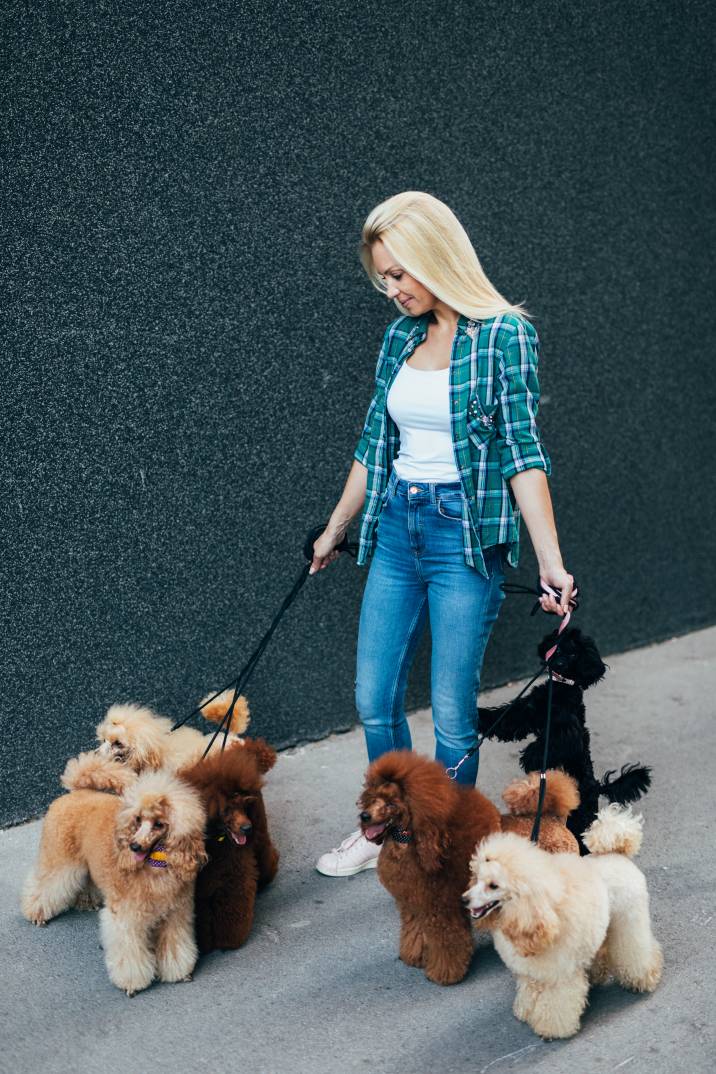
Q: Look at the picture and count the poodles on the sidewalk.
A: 6